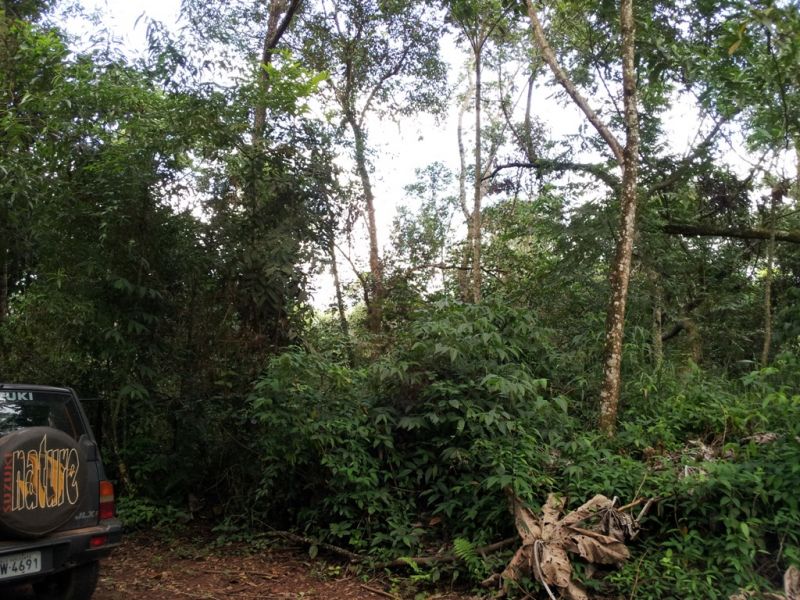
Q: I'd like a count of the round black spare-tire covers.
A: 1